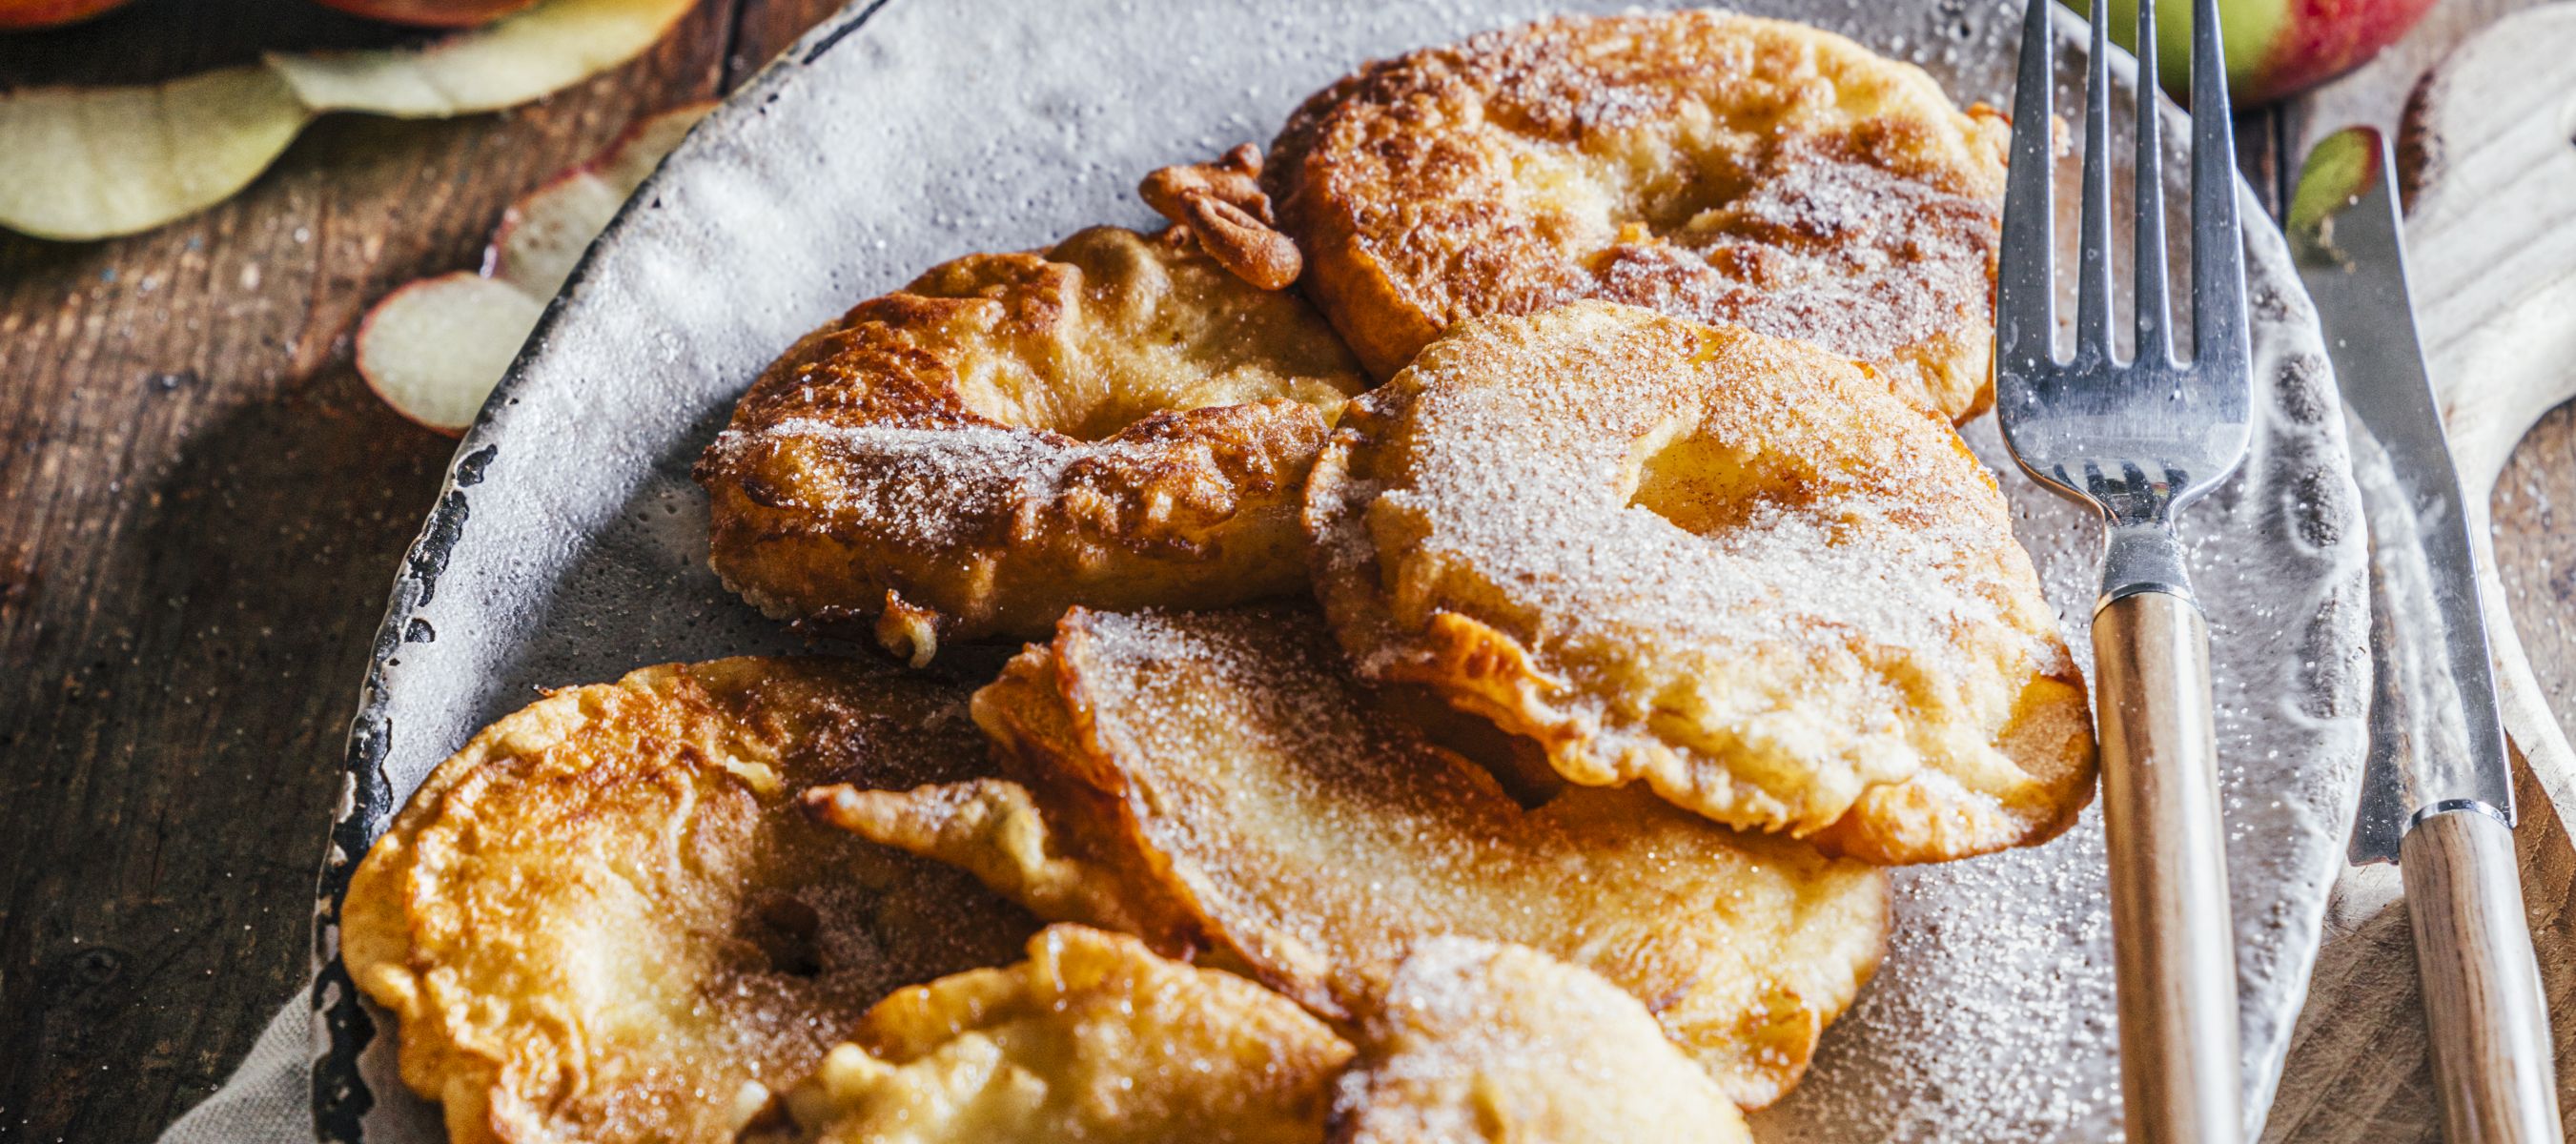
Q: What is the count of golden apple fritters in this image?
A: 7